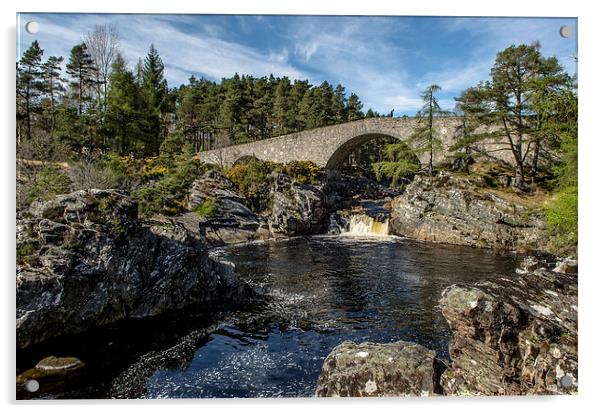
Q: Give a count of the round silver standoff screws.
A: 4